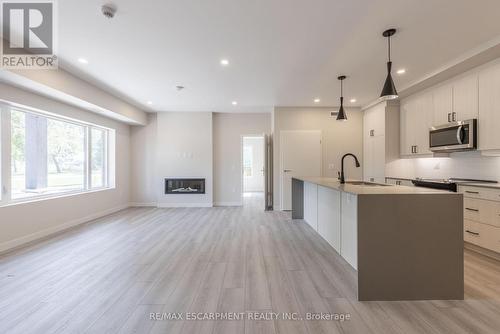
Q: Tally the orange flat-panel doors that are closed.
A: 0